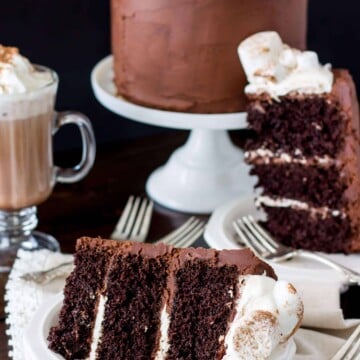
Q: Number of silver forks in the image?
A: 4